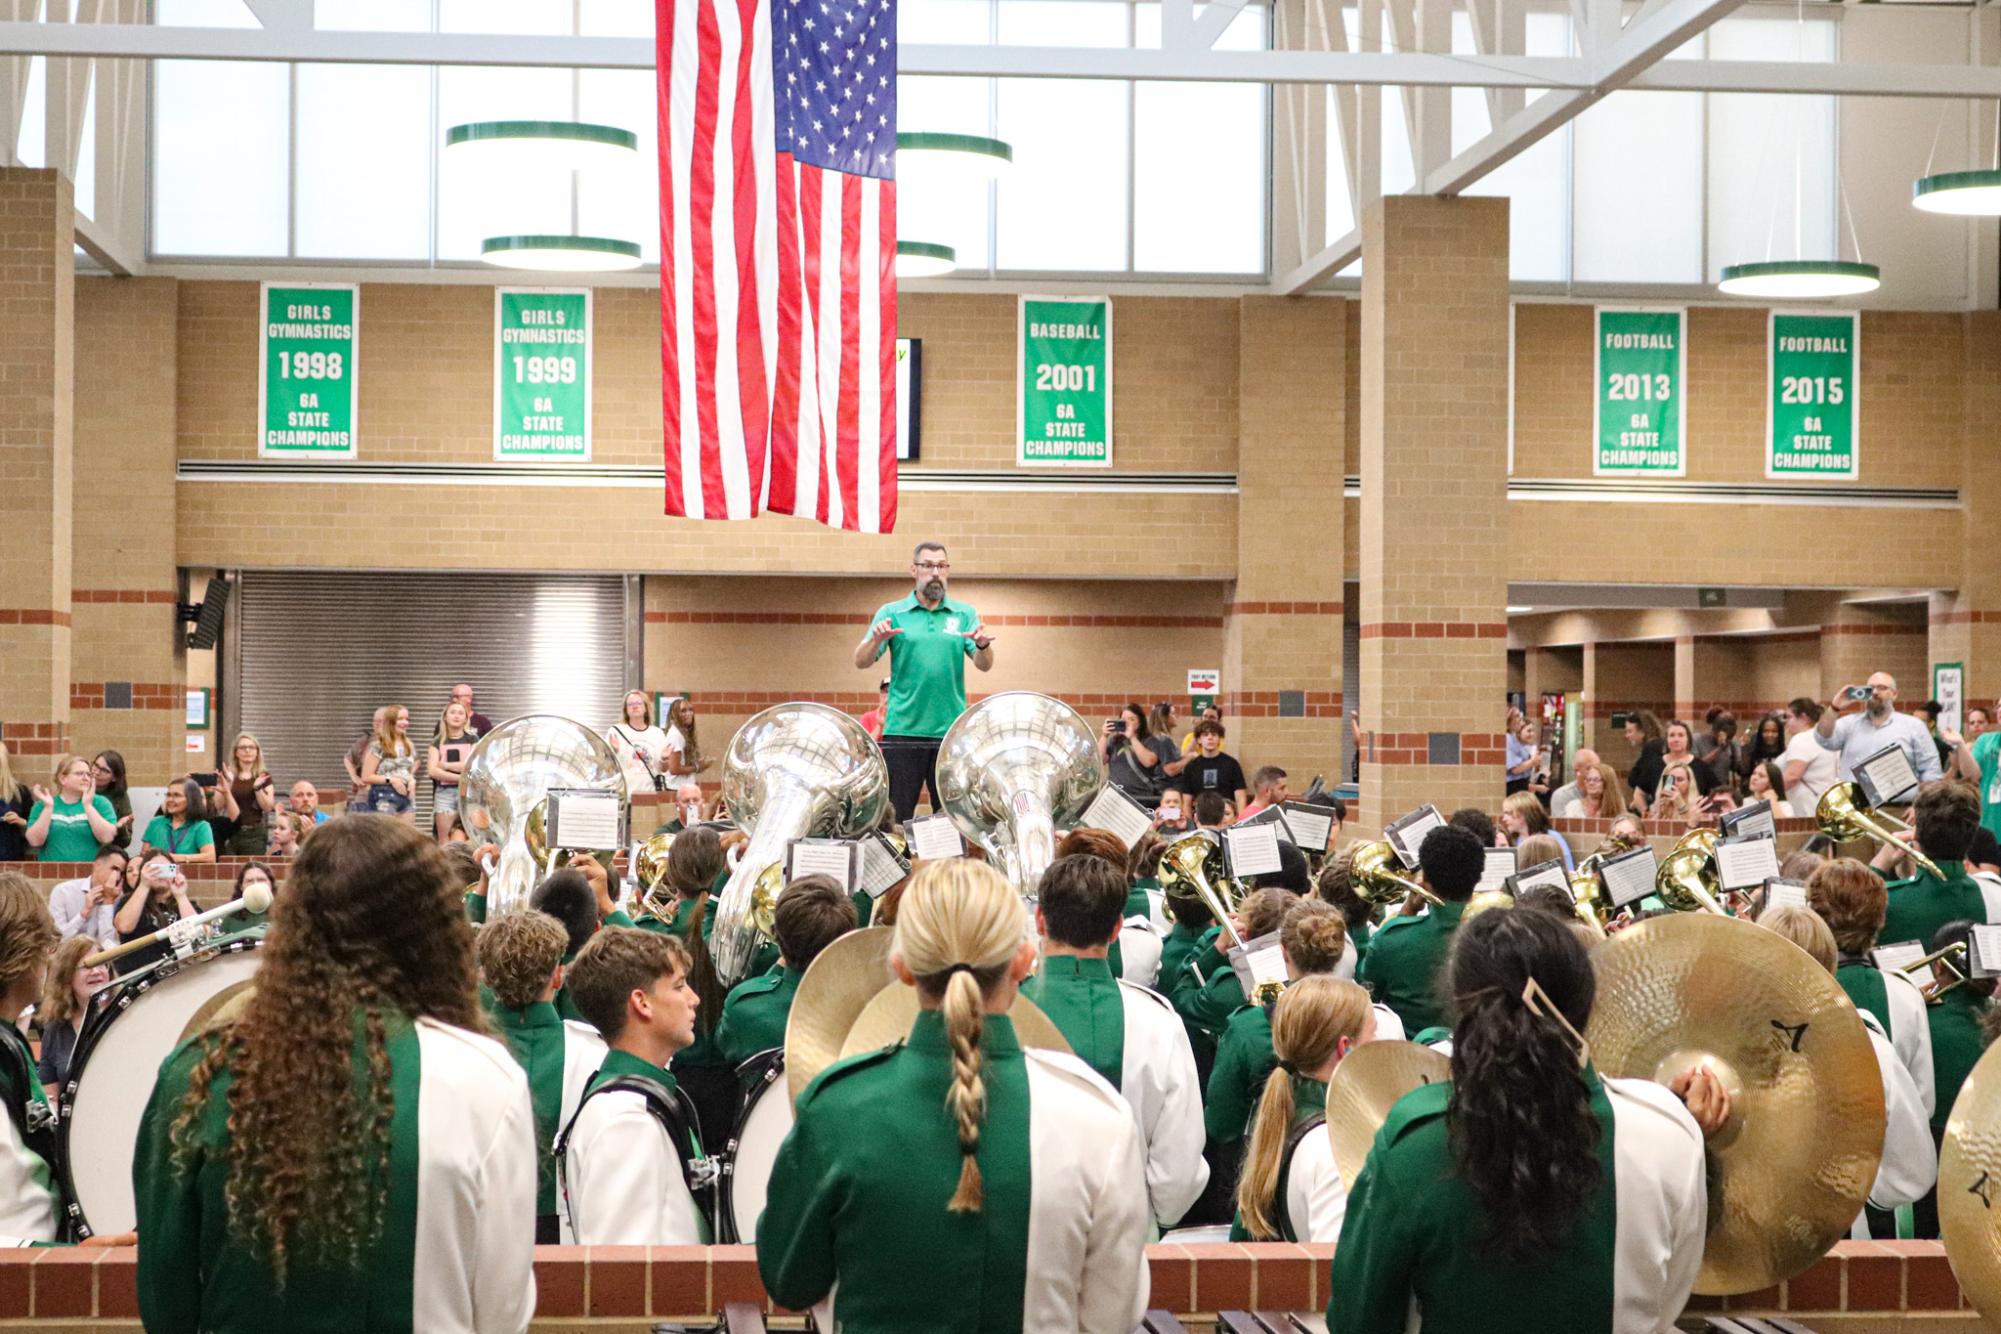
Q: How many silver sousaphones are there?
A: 3